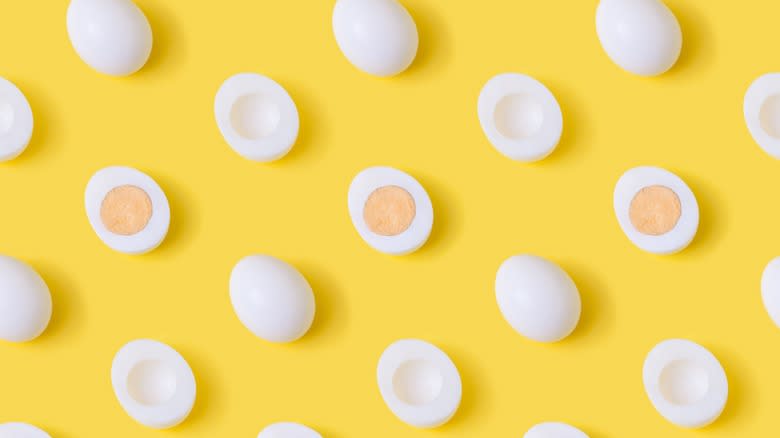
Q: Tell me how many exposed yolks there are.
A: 3